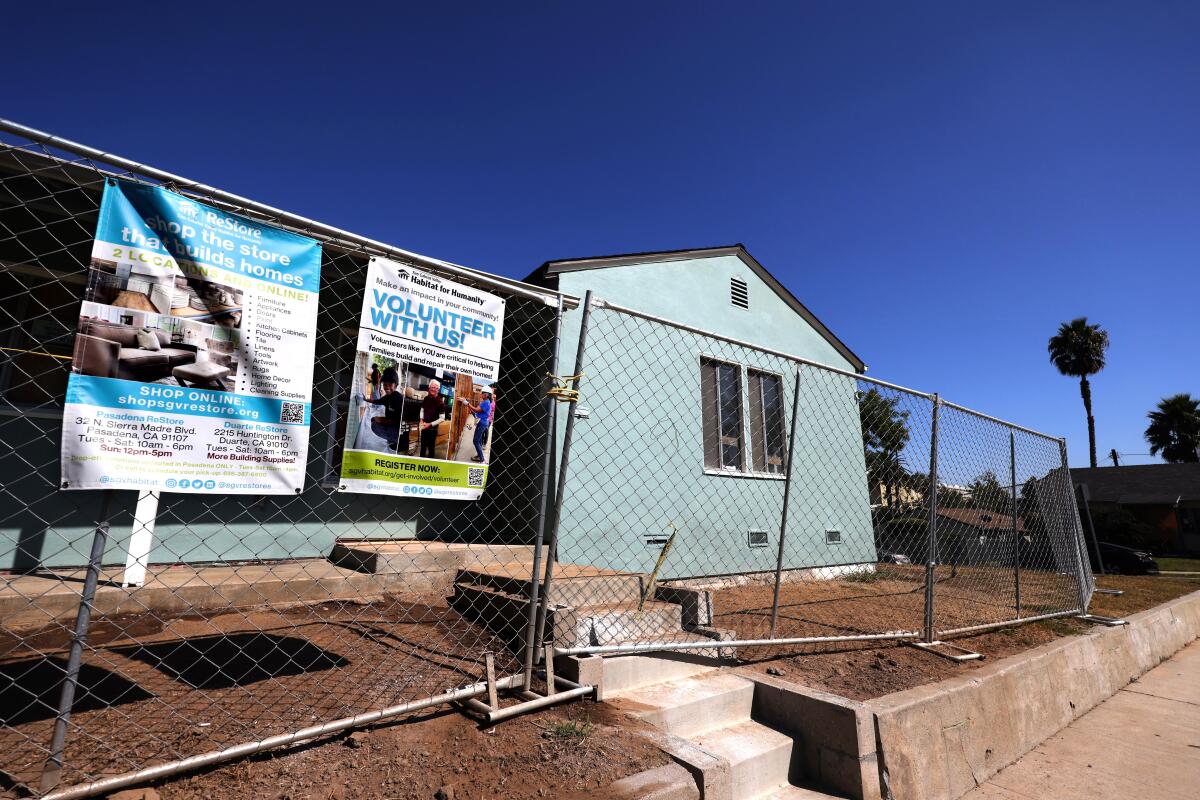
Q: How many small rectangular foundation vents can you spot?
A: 3